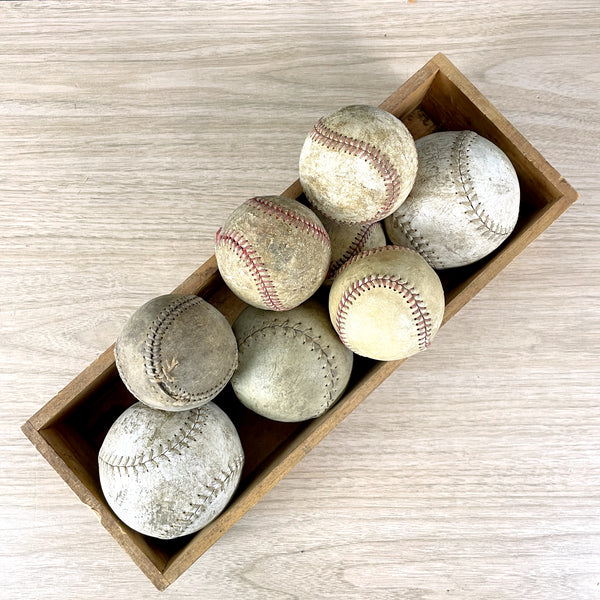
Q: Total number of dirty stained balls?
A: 8